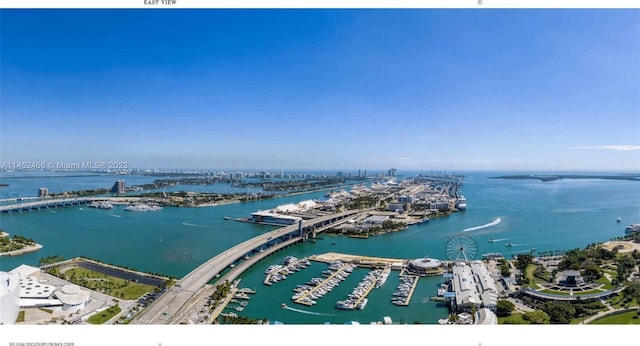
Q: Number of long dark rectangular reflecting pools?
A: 1